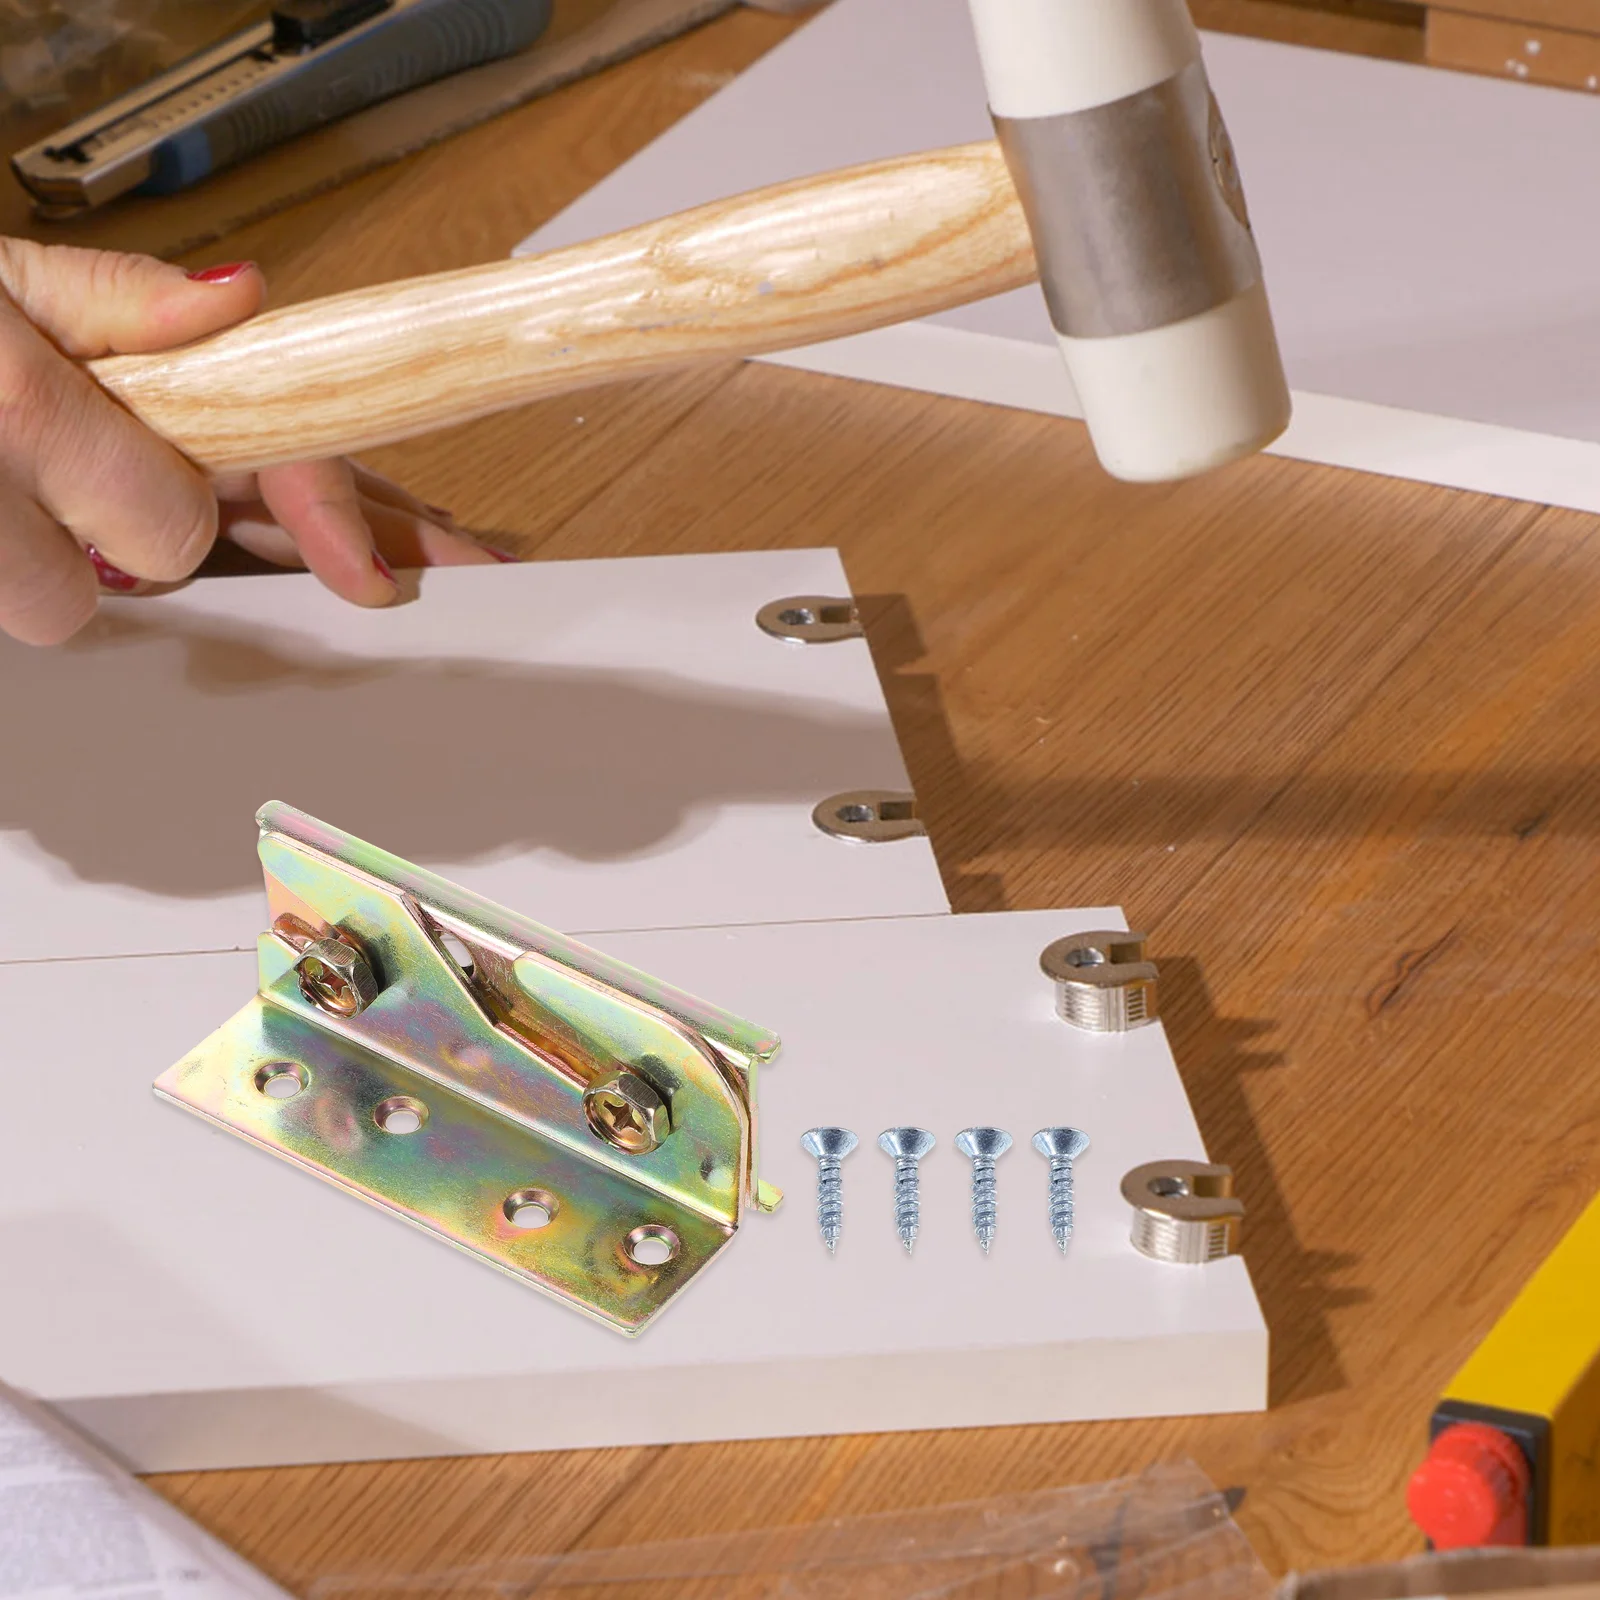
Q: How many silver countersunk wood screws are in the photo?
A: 4